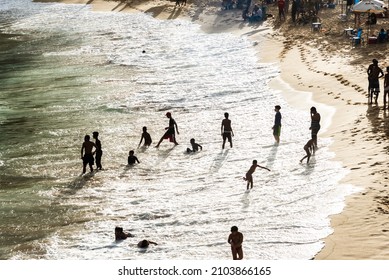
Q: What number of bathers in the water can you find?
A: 14